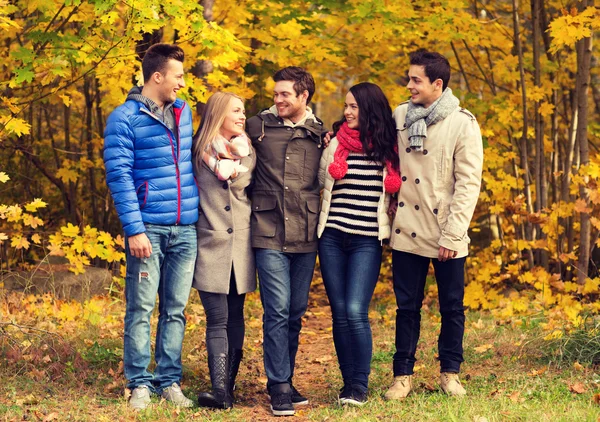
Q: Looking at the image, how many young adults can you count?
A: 5